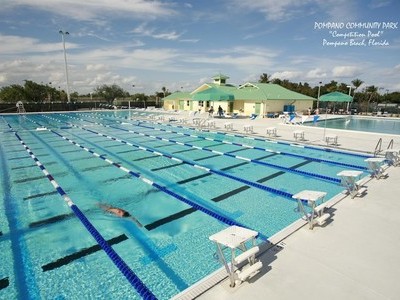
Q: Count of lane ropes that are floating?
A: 6